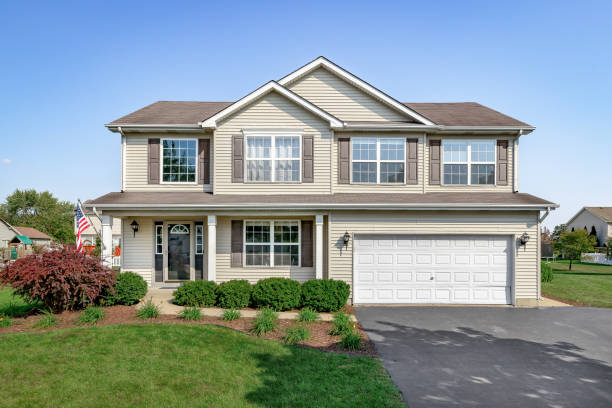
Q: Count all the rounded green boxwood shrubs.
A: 5